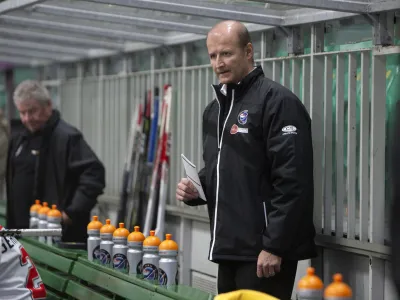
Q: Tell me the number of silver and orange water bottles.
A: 11